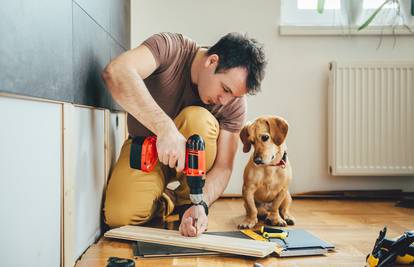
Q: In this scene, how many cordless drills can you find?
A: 1